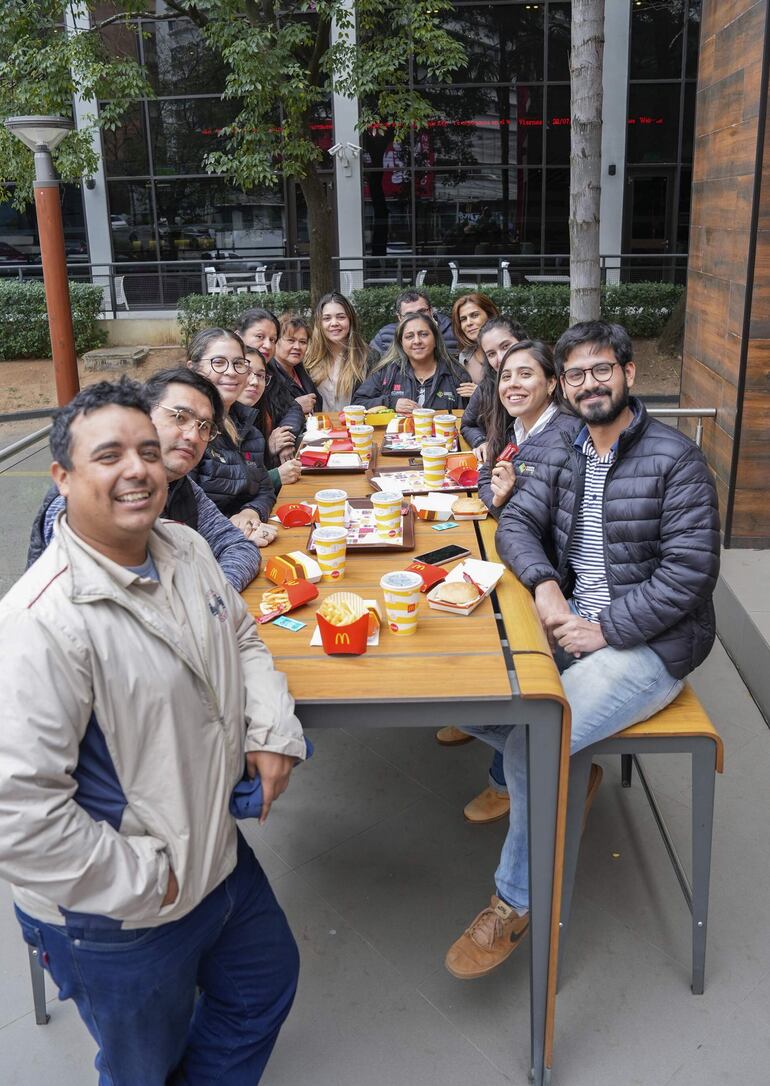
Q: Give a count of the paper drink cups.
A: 10